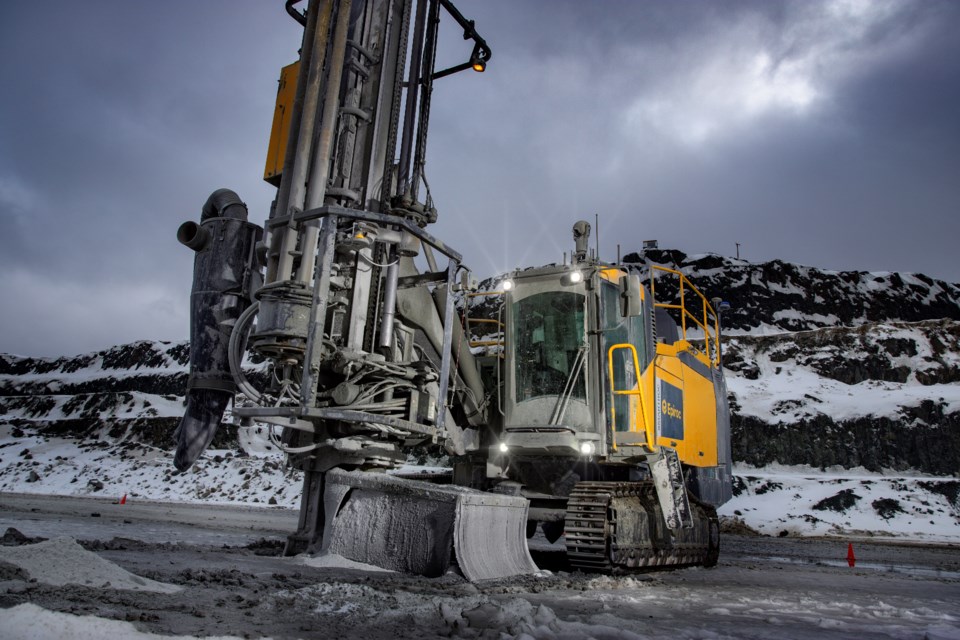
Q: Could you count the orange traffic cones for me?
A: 2